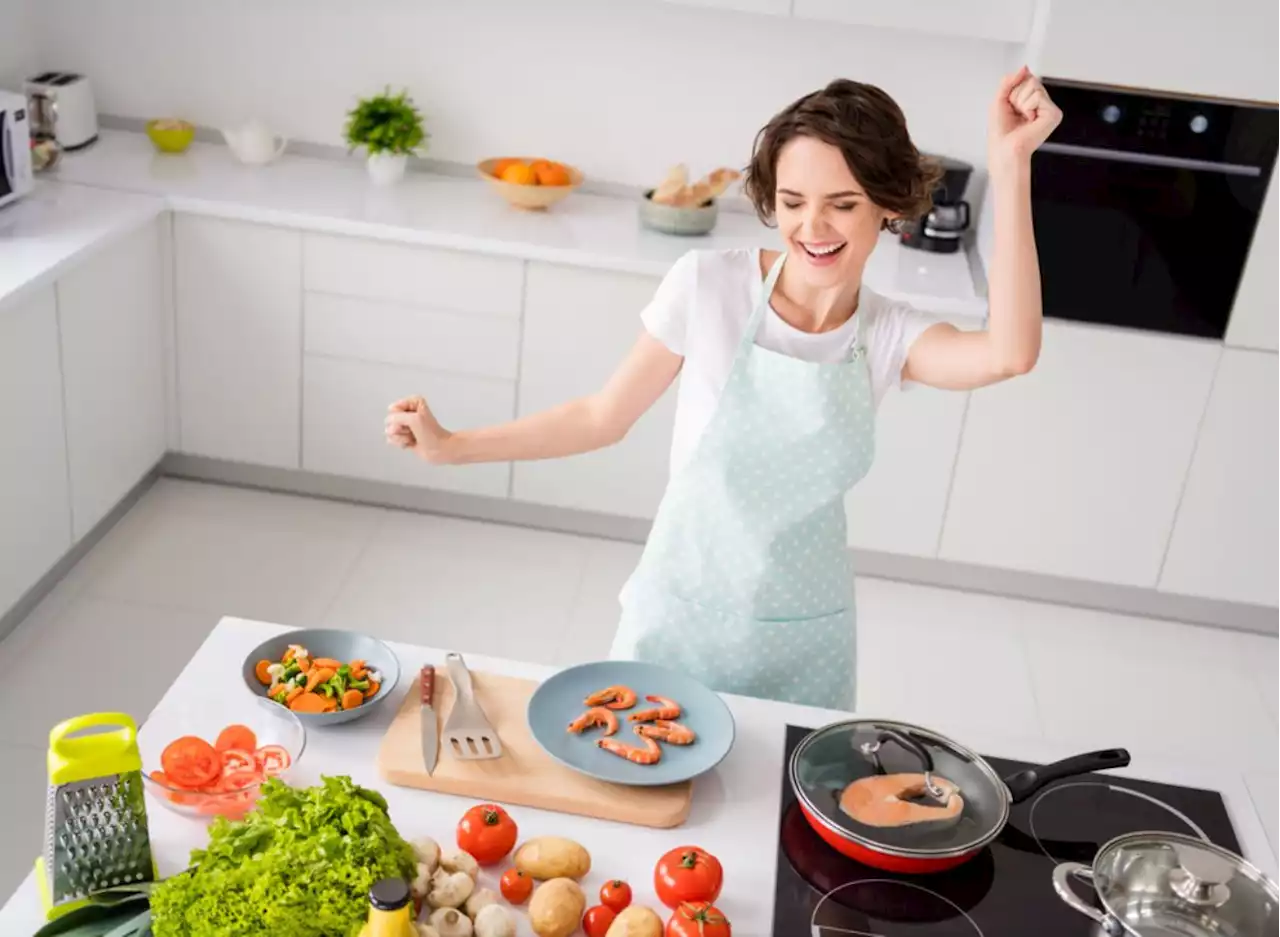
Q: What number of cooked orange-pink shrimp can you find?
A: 5